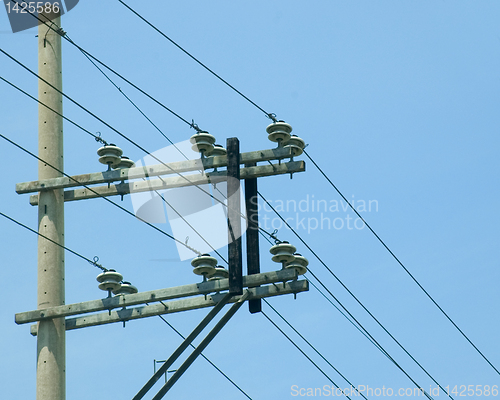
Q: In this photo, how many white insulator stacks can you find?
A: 12